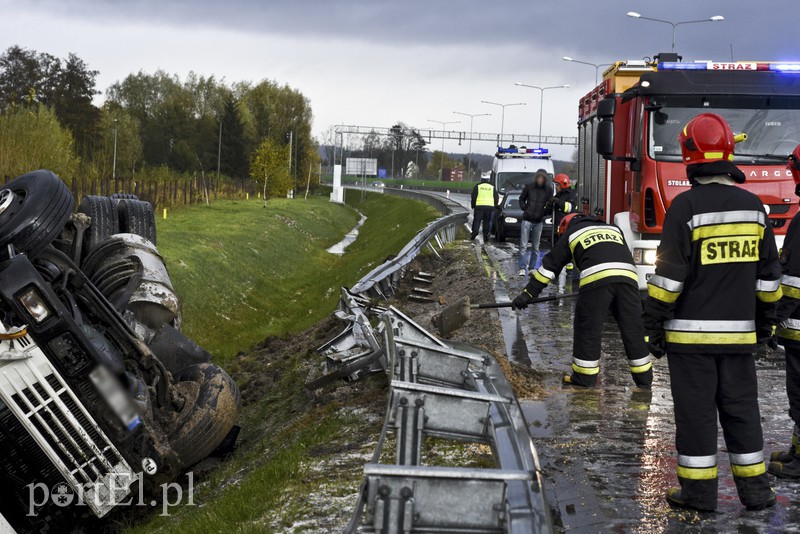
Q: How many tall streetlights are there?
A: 6